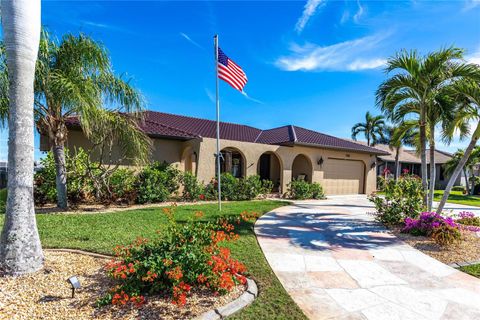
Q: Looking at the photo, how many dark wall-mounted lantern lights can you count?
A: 2